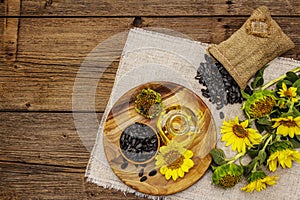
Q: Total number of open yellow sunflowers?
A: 6